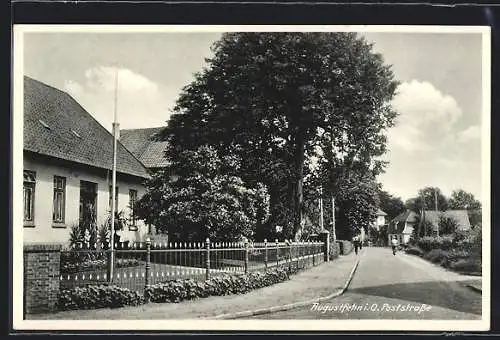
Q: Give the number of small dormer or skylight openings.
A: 2